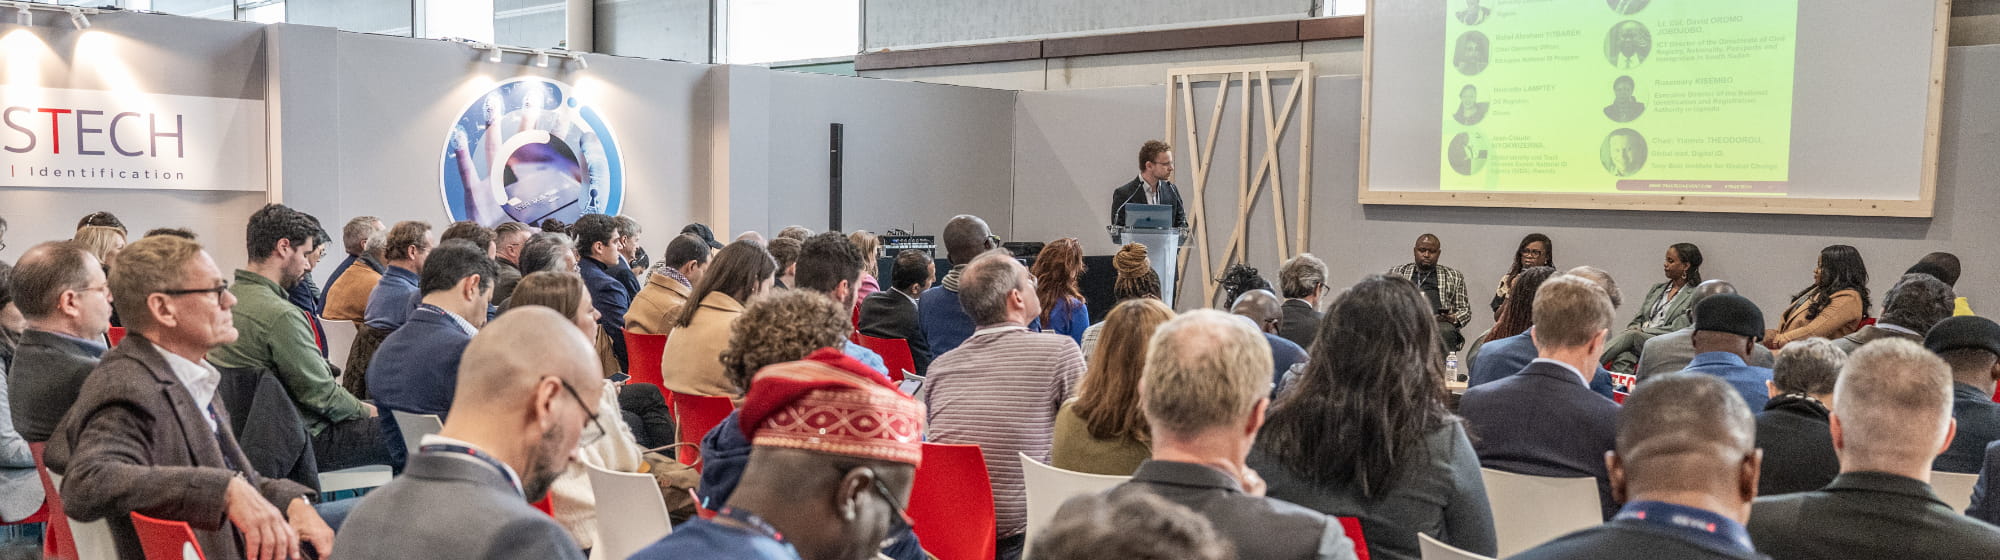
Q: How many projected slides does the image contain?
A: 1